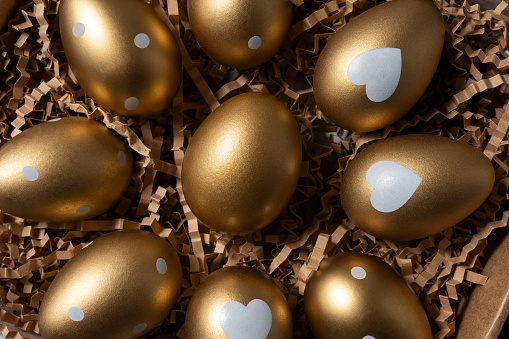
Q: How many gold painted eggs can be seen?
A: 9